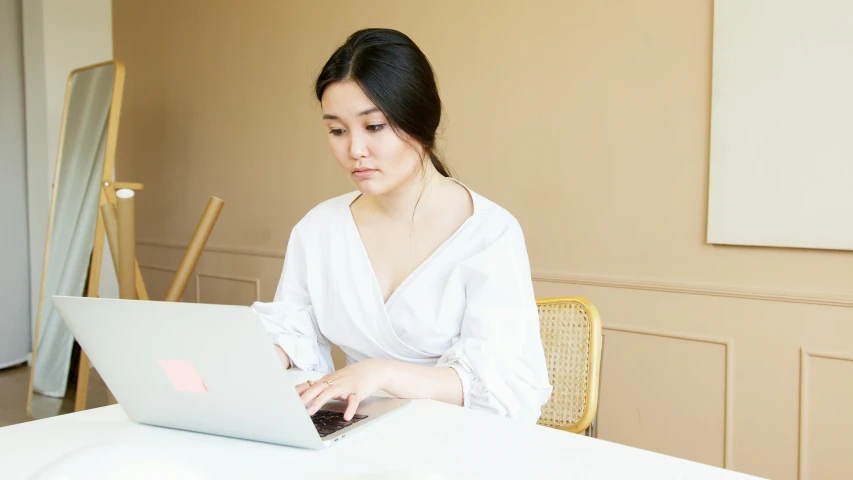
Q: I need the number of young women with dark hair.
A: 1